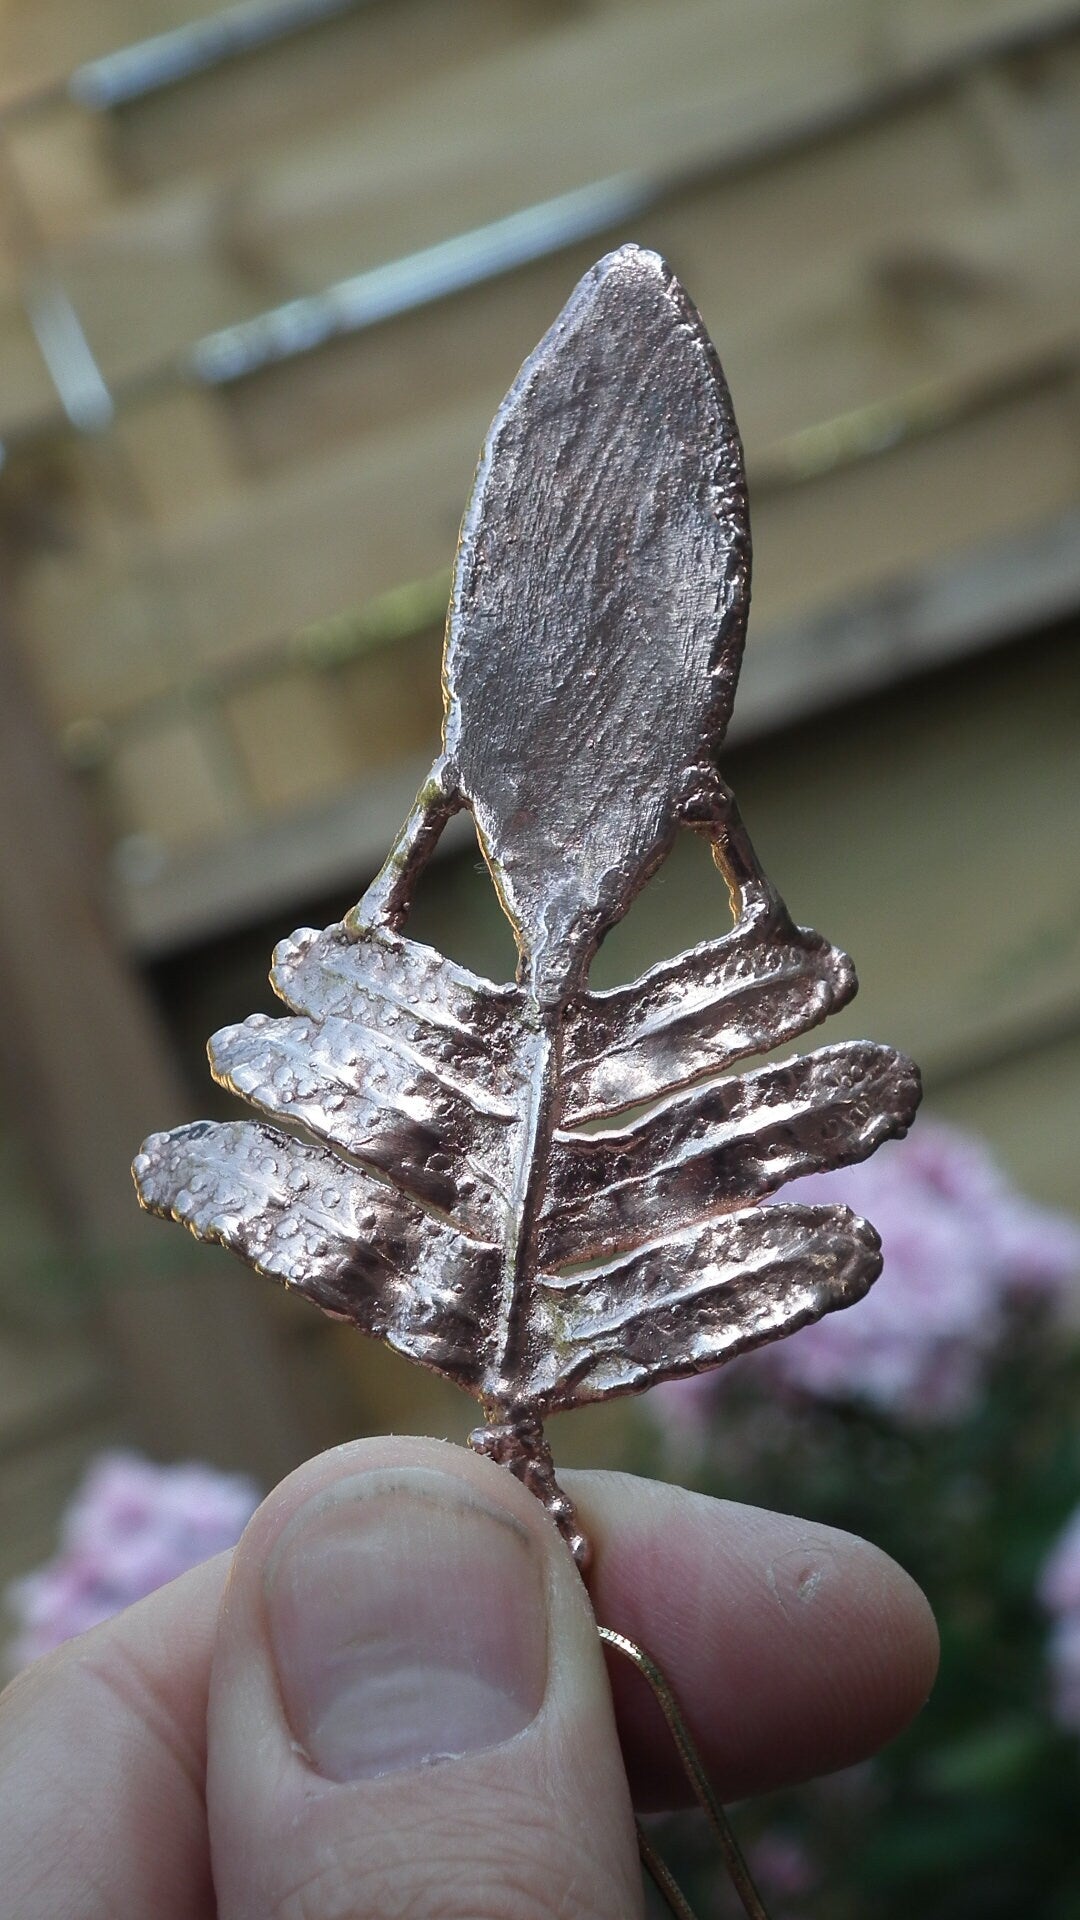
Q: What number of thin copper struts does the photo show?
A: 2